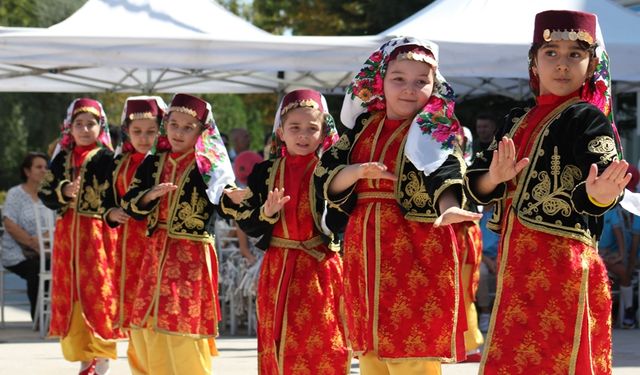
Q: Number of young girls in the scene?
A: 6